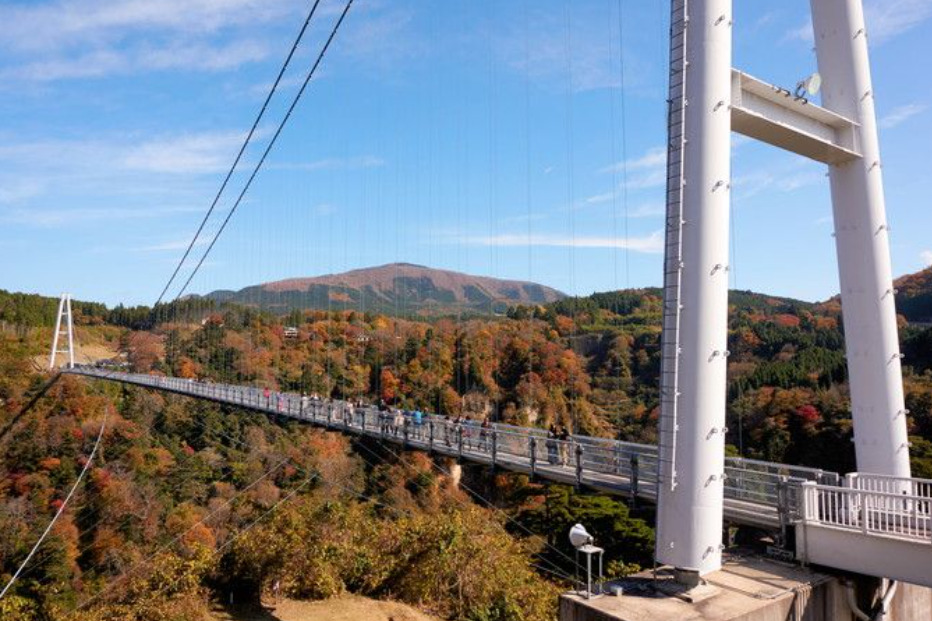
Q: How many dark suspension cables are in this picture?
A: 2